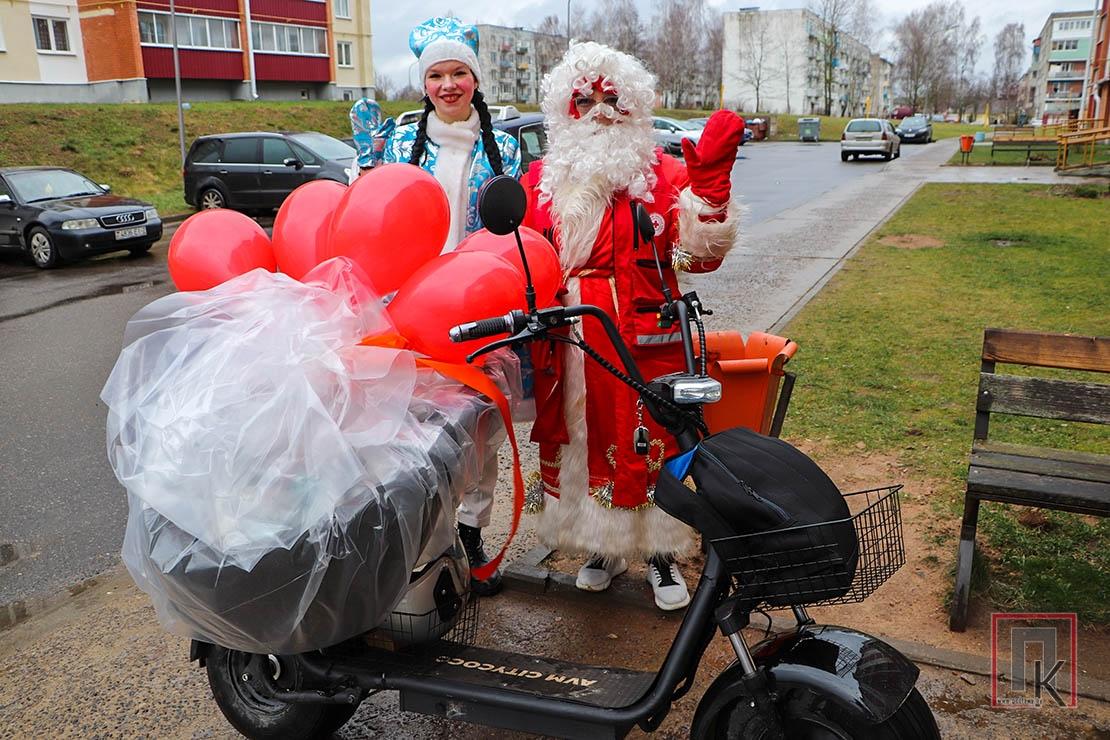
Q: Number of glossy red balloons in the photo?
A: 5